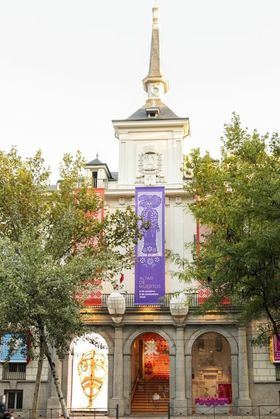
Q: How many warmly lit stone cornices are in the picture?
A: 1